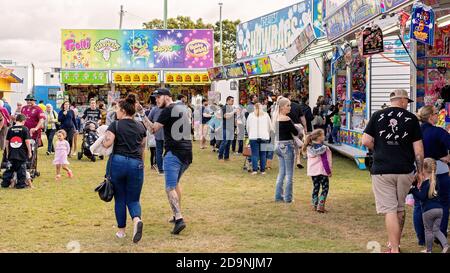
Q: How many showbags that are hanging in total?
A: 2